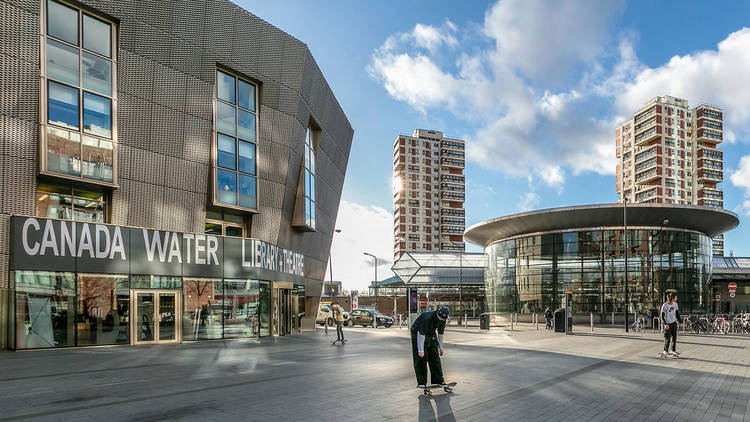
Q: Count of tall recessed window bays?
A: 3